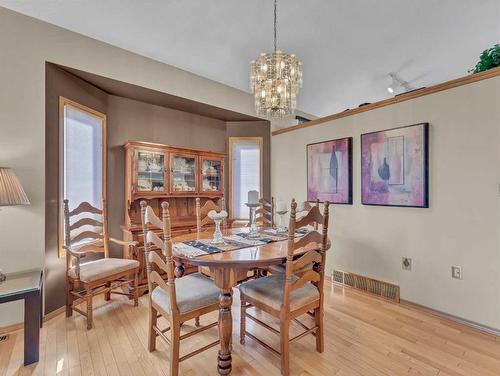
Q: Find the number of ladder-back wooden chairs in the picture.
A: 6